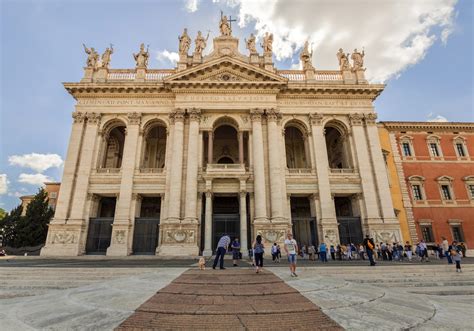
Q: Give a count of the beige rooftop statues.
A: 11